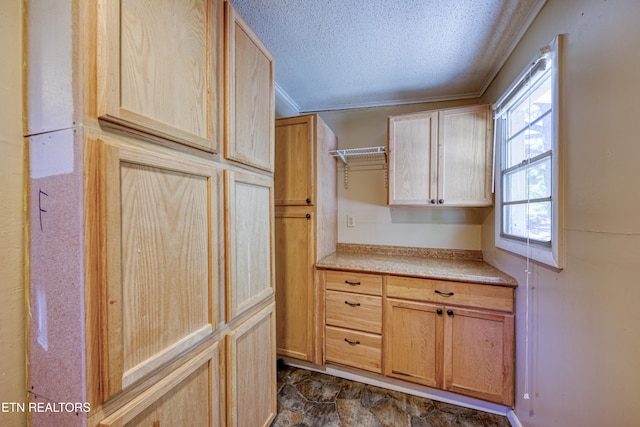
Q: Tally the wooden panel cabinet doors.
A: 12